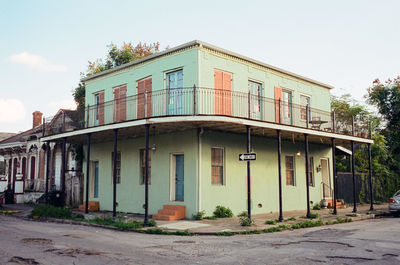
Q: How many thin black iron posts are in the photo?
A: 11